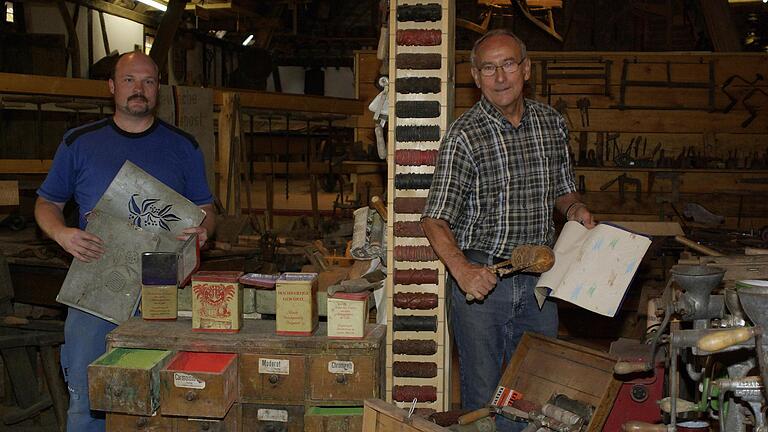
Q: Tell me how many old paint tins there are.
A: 4